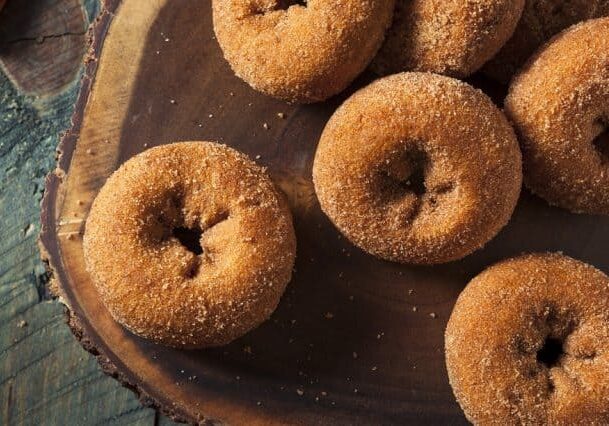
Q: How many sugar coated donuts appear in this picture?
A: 7